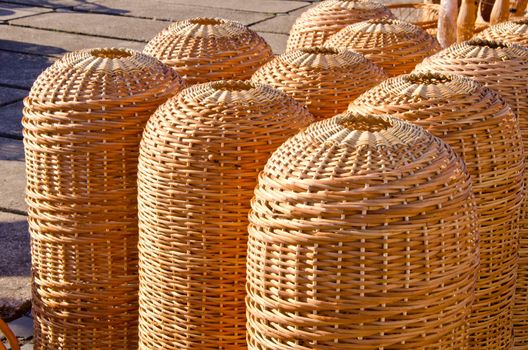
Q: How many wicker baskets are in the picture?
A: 10